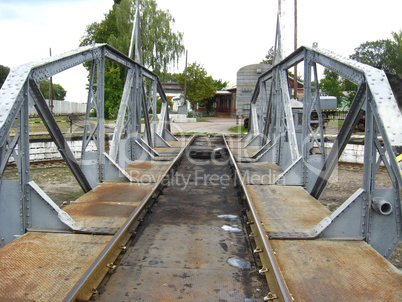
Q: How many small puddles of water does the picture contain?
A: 3